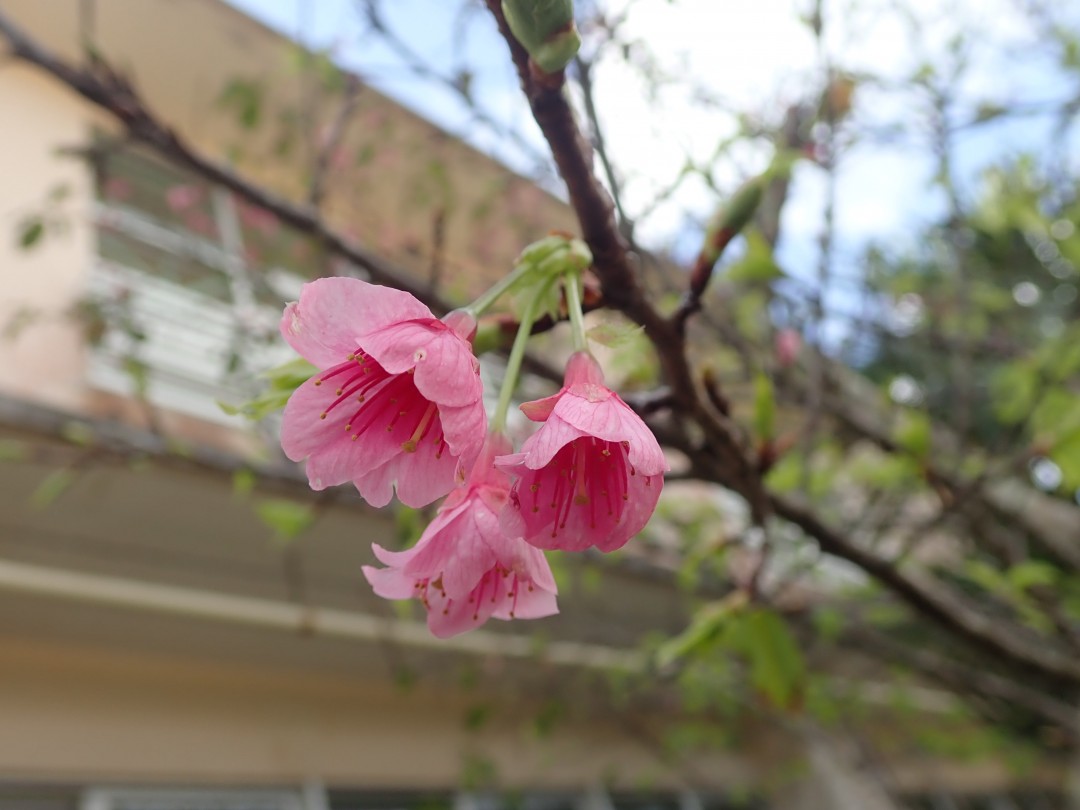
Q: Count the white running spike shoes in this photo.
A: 0